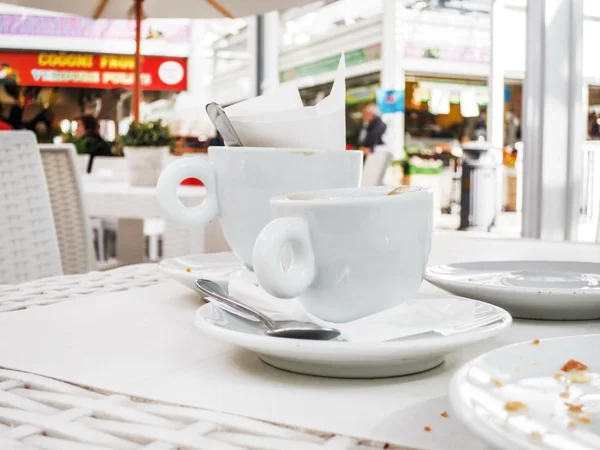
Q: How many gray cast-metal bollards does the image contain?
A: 0